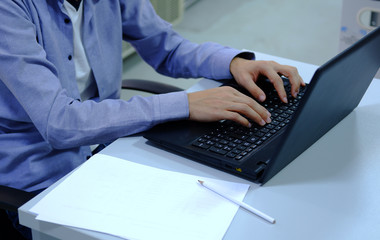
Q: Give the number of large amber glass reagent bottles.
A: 0